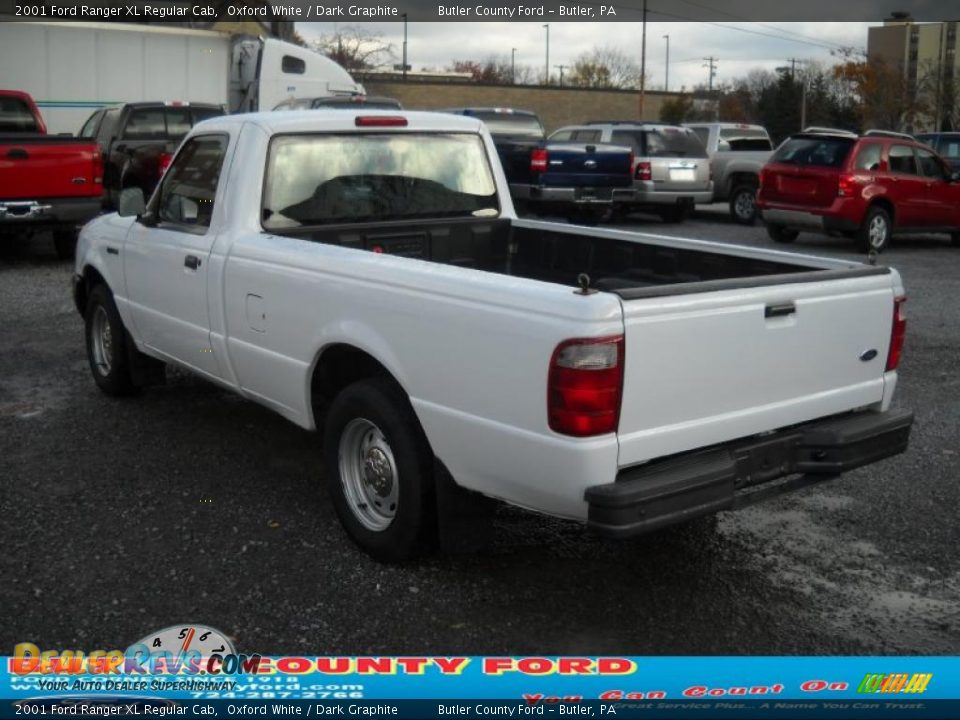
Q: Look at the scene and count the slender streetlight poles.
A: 4